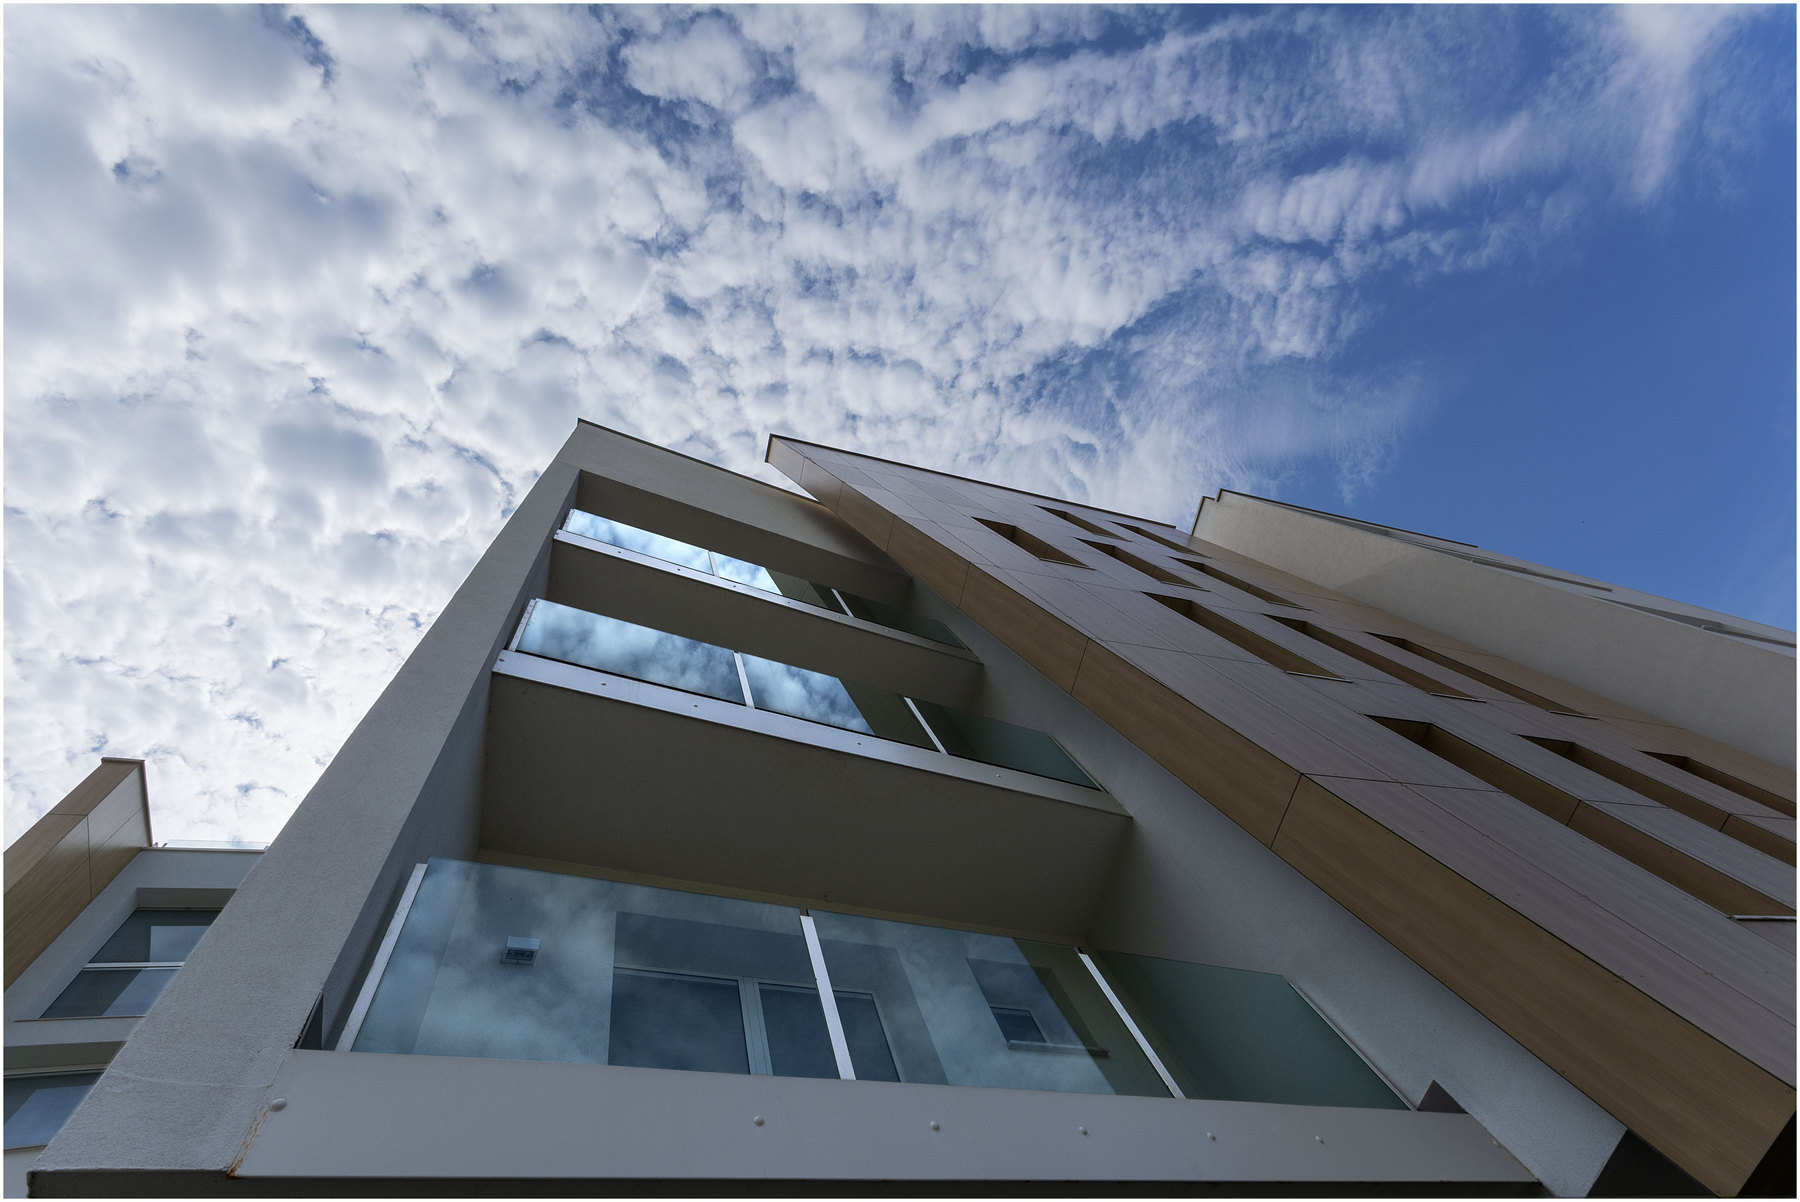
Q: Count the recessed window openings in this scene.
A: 11